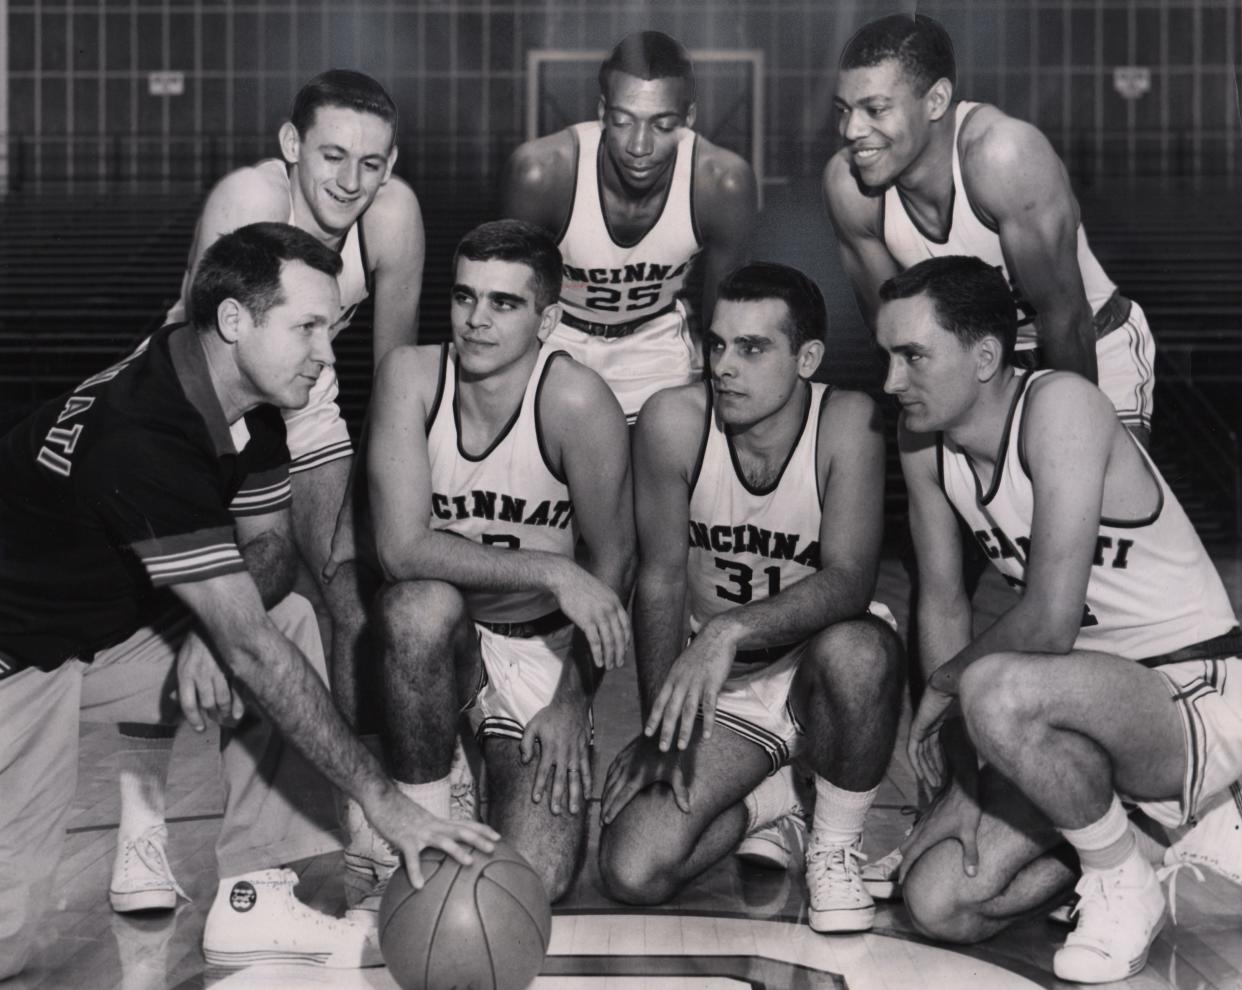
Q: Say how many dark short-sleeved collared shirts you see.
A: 1